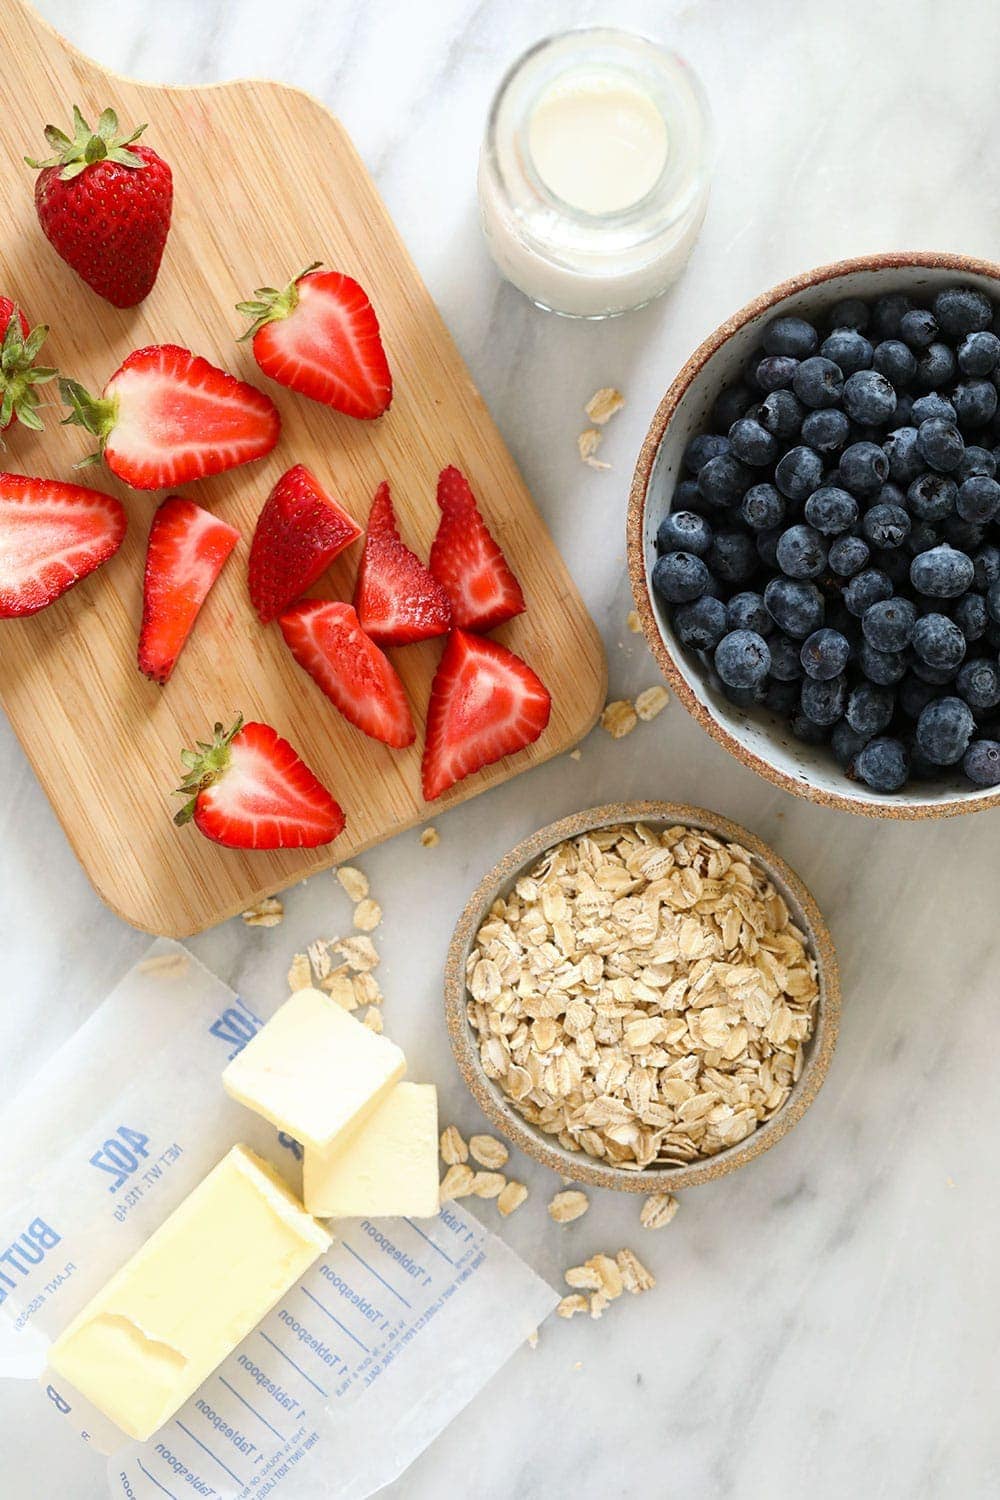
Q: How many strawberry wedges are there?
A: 6